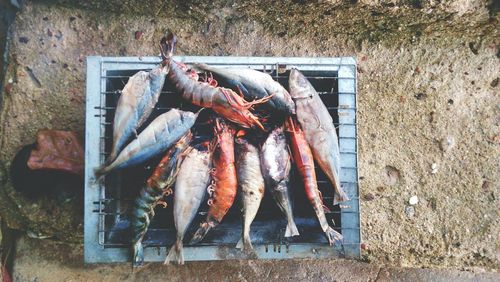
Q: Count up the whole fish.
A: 7